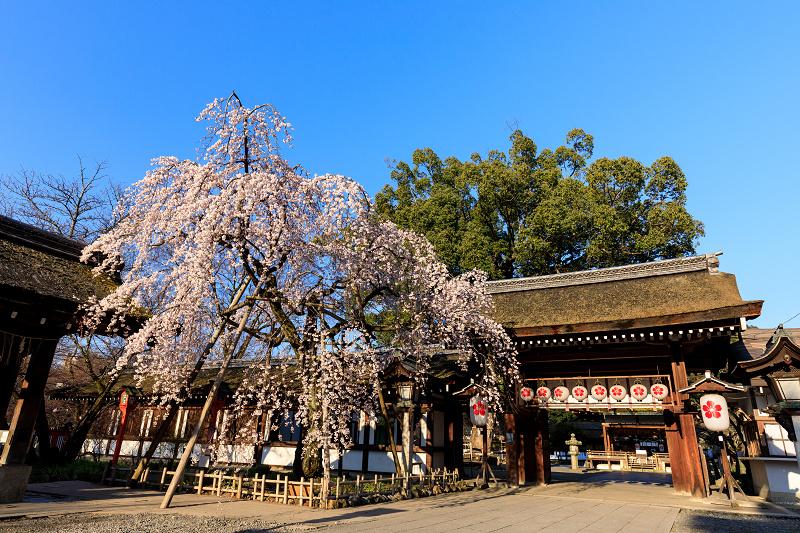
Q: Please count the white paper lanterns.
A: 10